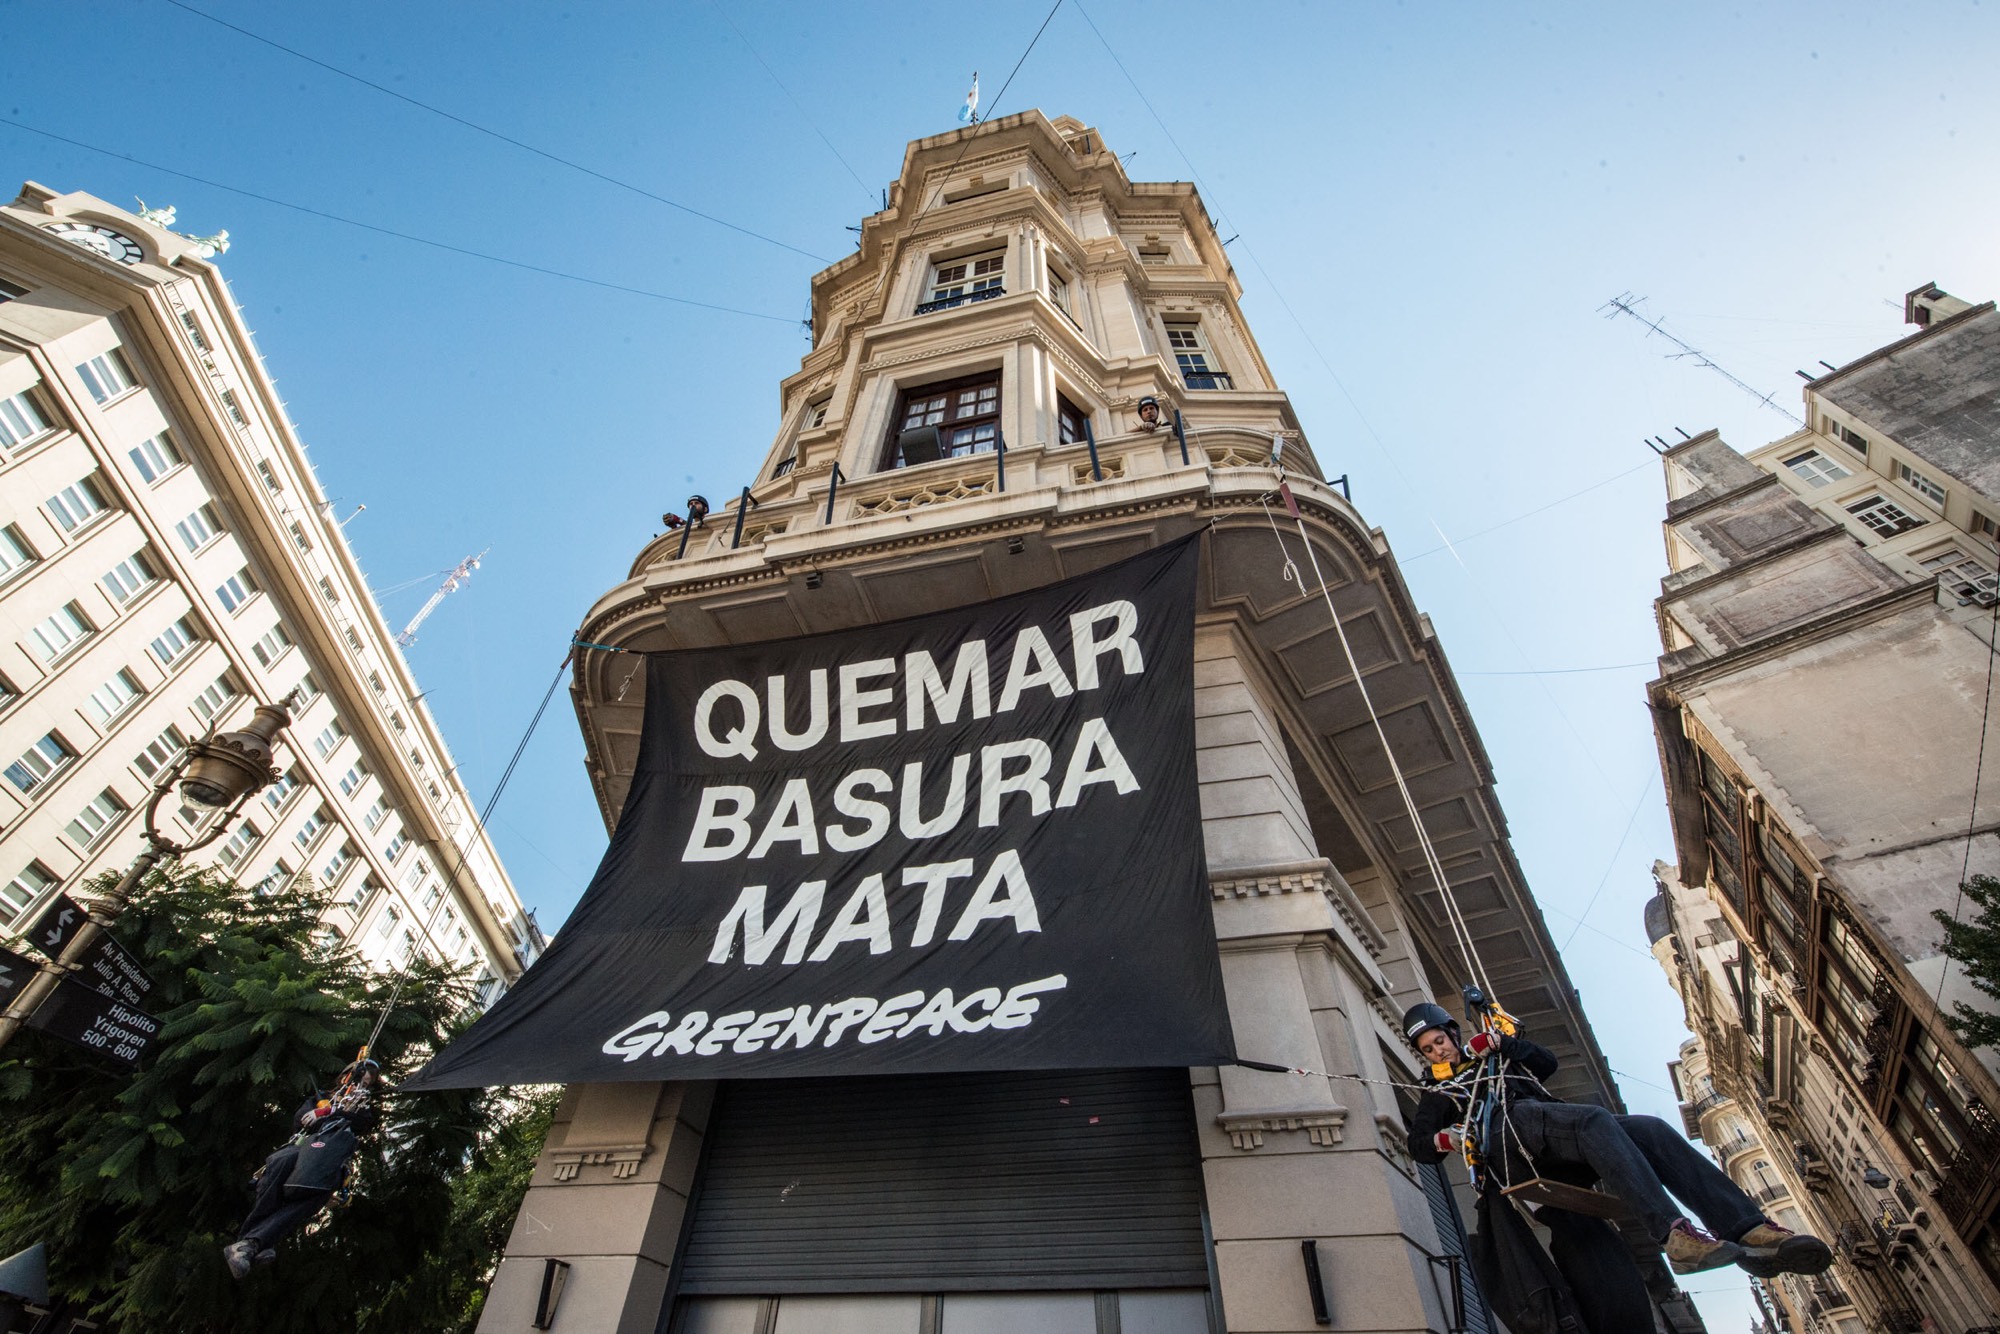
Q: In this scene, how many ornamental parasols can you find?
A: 0